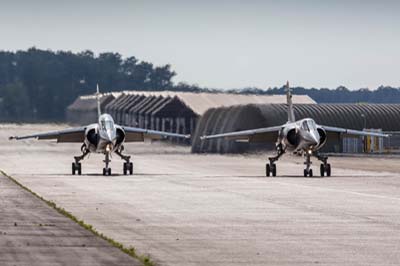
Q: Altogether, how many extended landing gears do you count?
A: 6